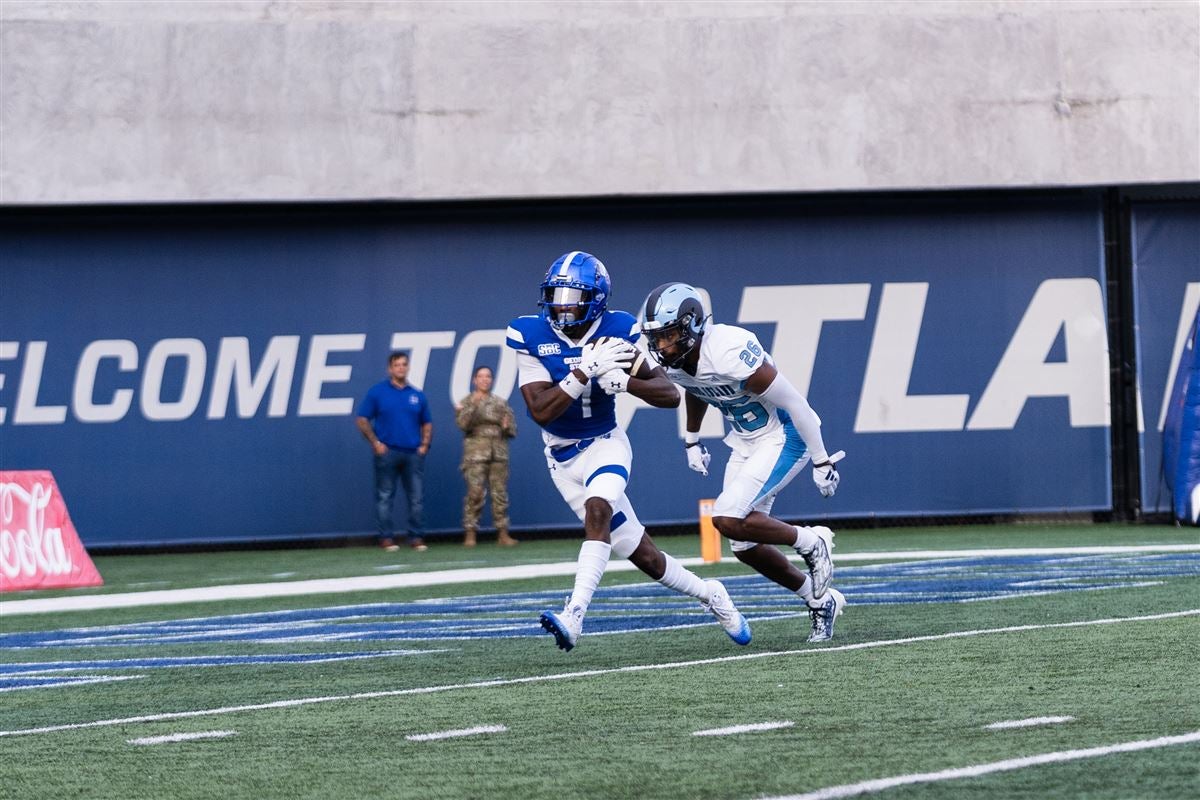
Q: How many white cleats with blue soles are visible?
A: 2